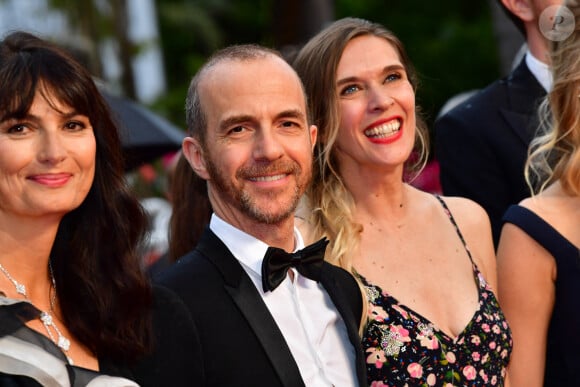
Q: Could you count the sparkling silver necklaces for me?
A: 1